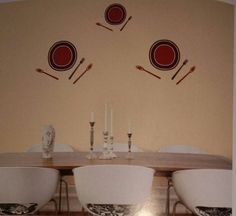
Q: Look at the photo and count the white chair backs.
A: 6